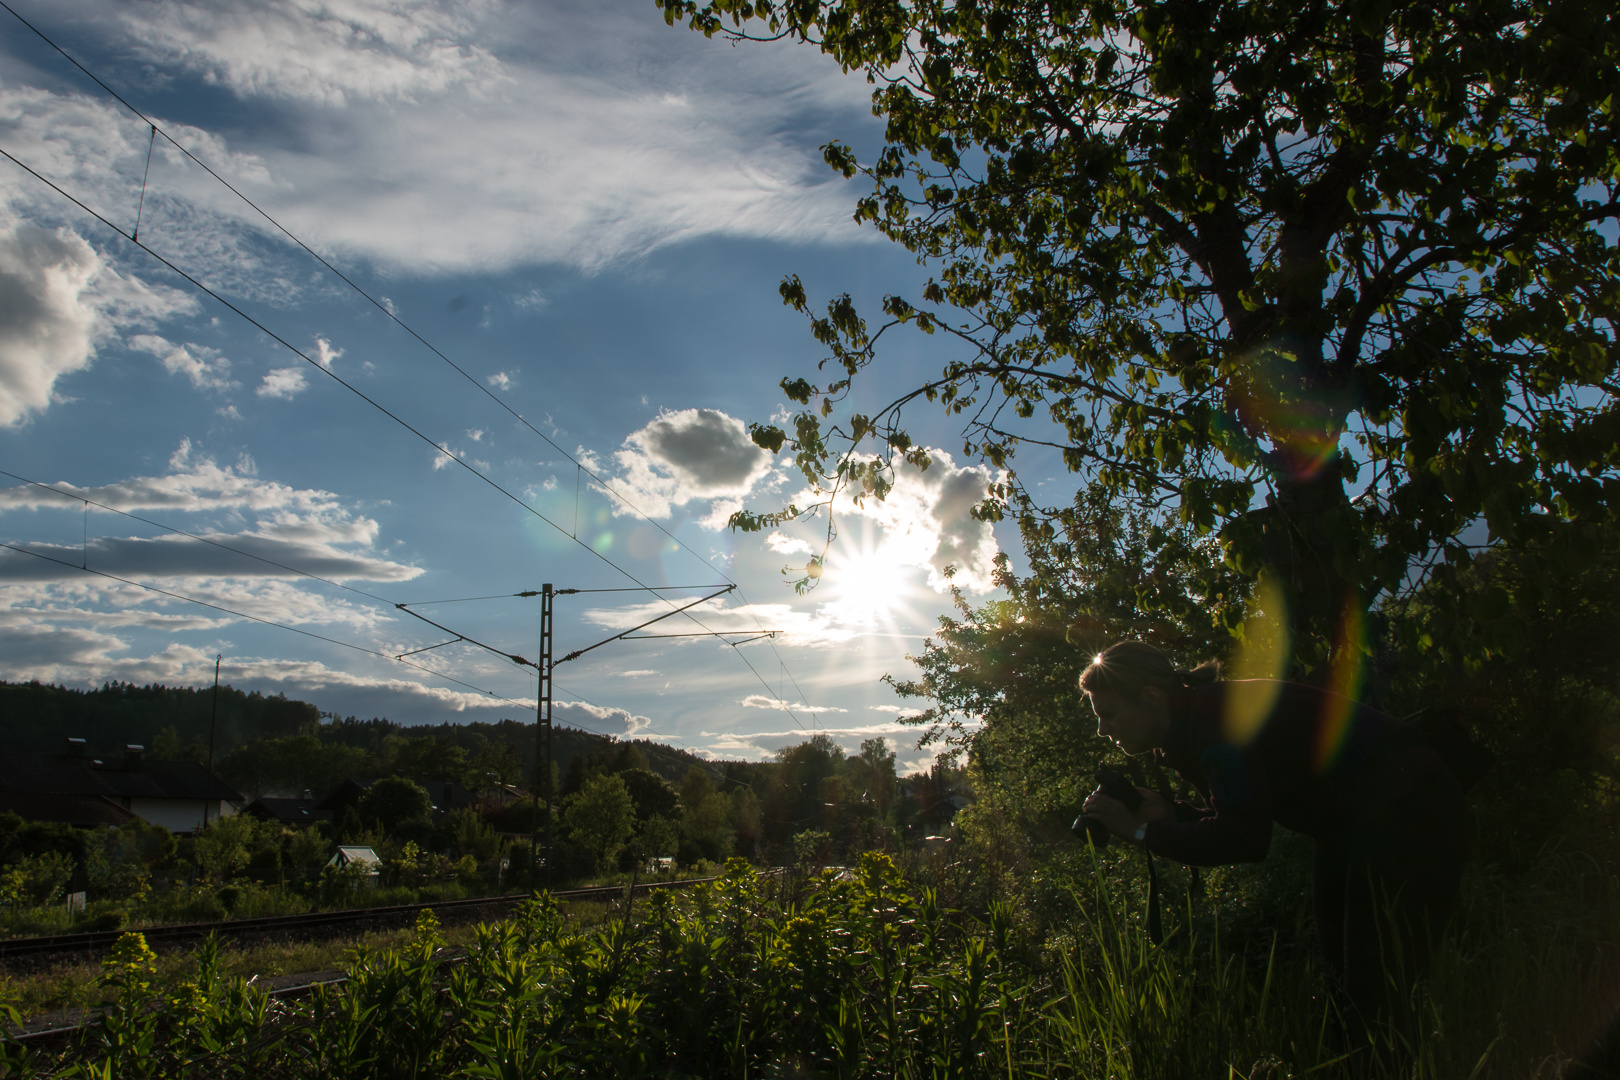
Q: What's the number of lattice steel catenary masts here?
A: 1